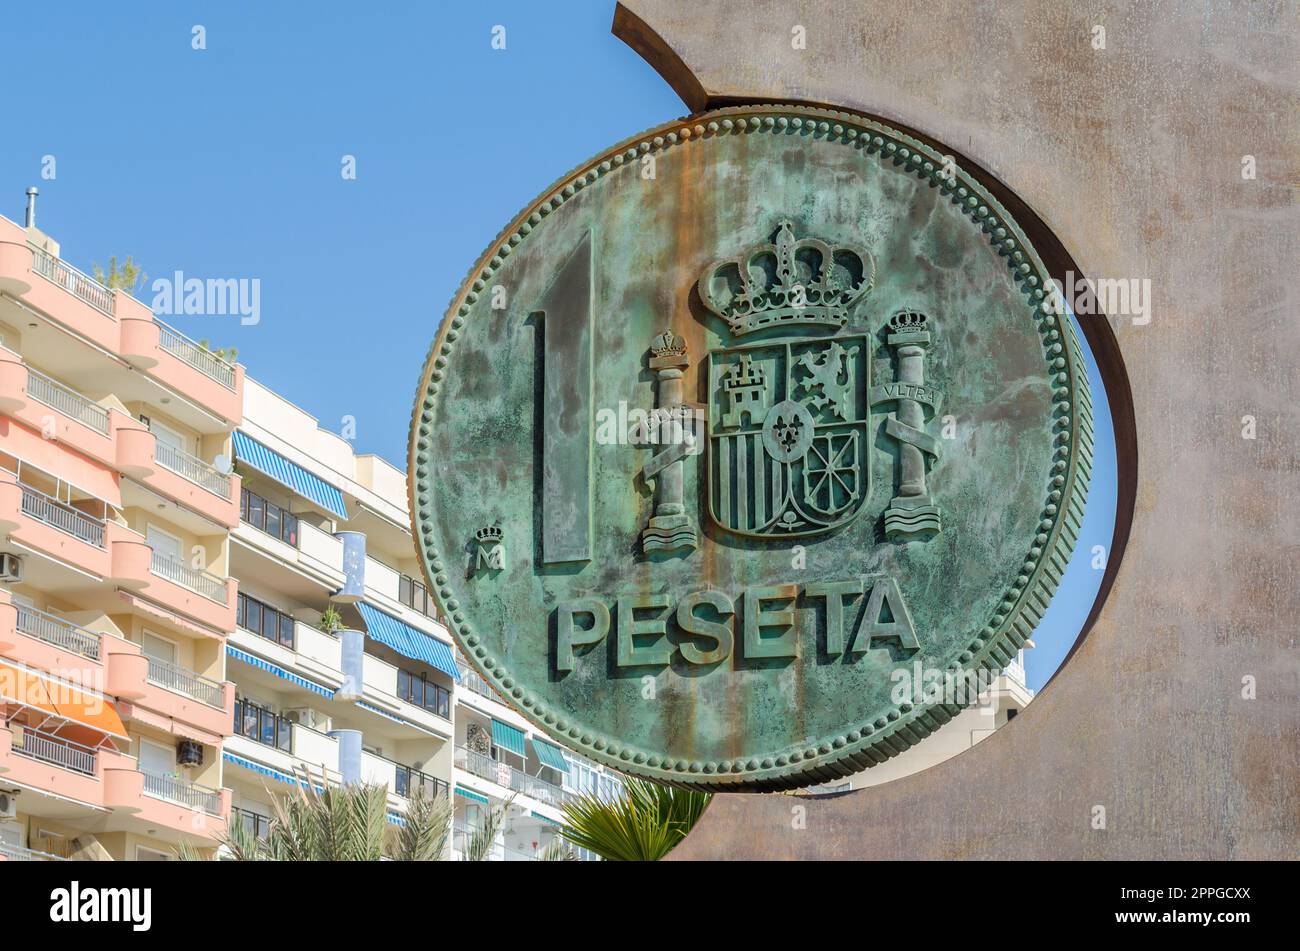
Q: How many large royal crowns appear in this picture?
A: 1